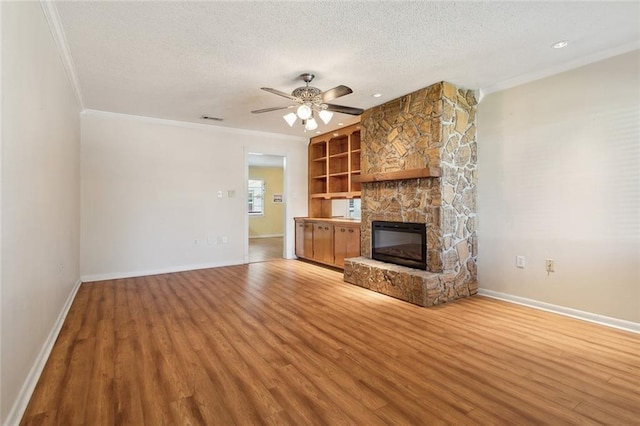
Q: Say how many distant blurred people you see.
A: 0